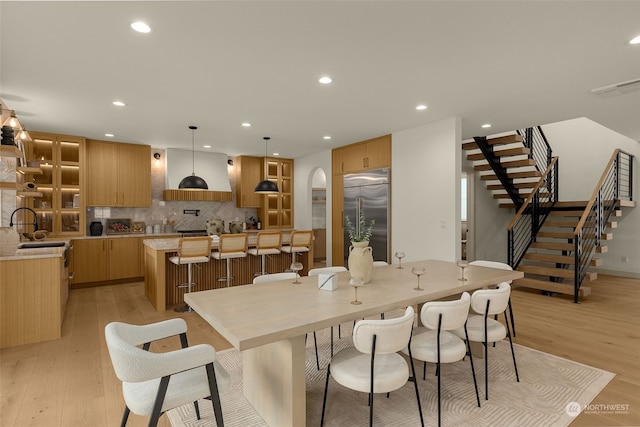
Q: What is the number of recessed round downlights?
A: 11